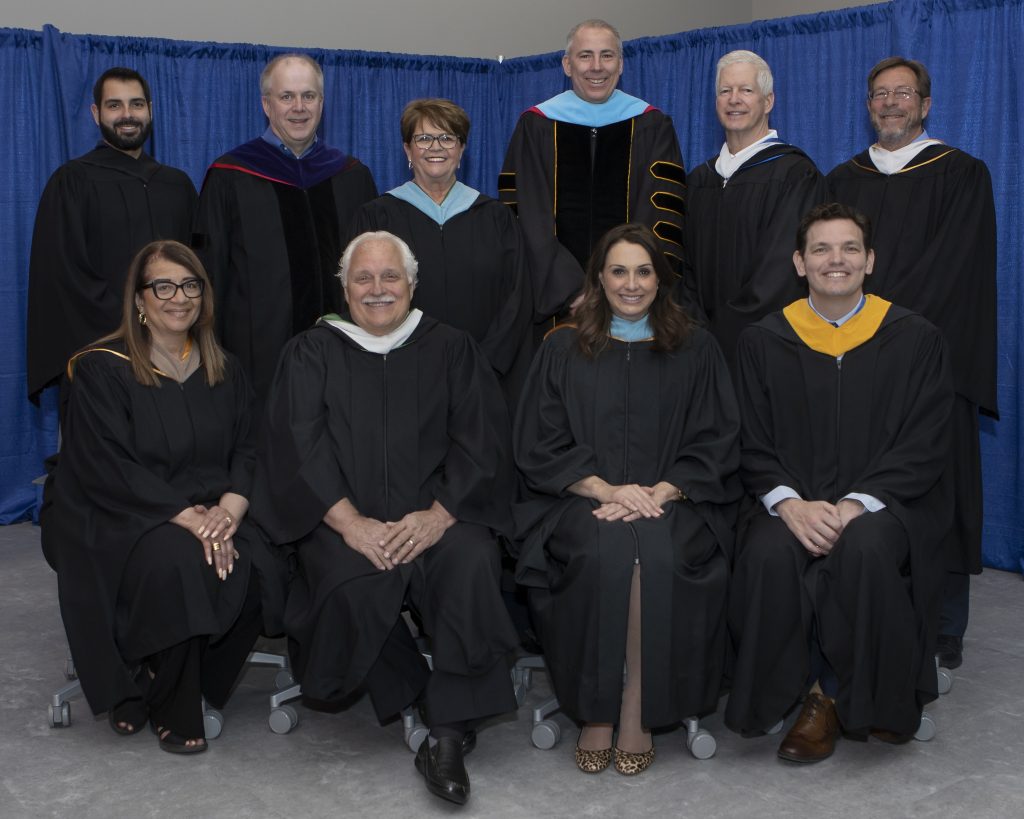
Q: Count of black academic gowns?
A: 10